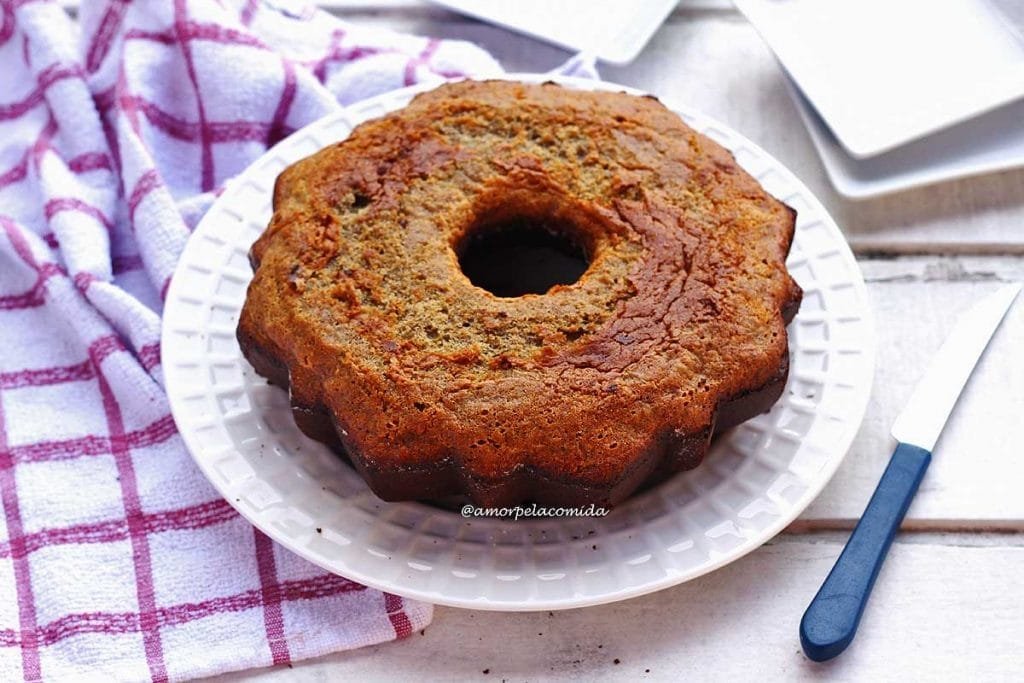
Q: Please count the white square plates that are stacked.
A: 2